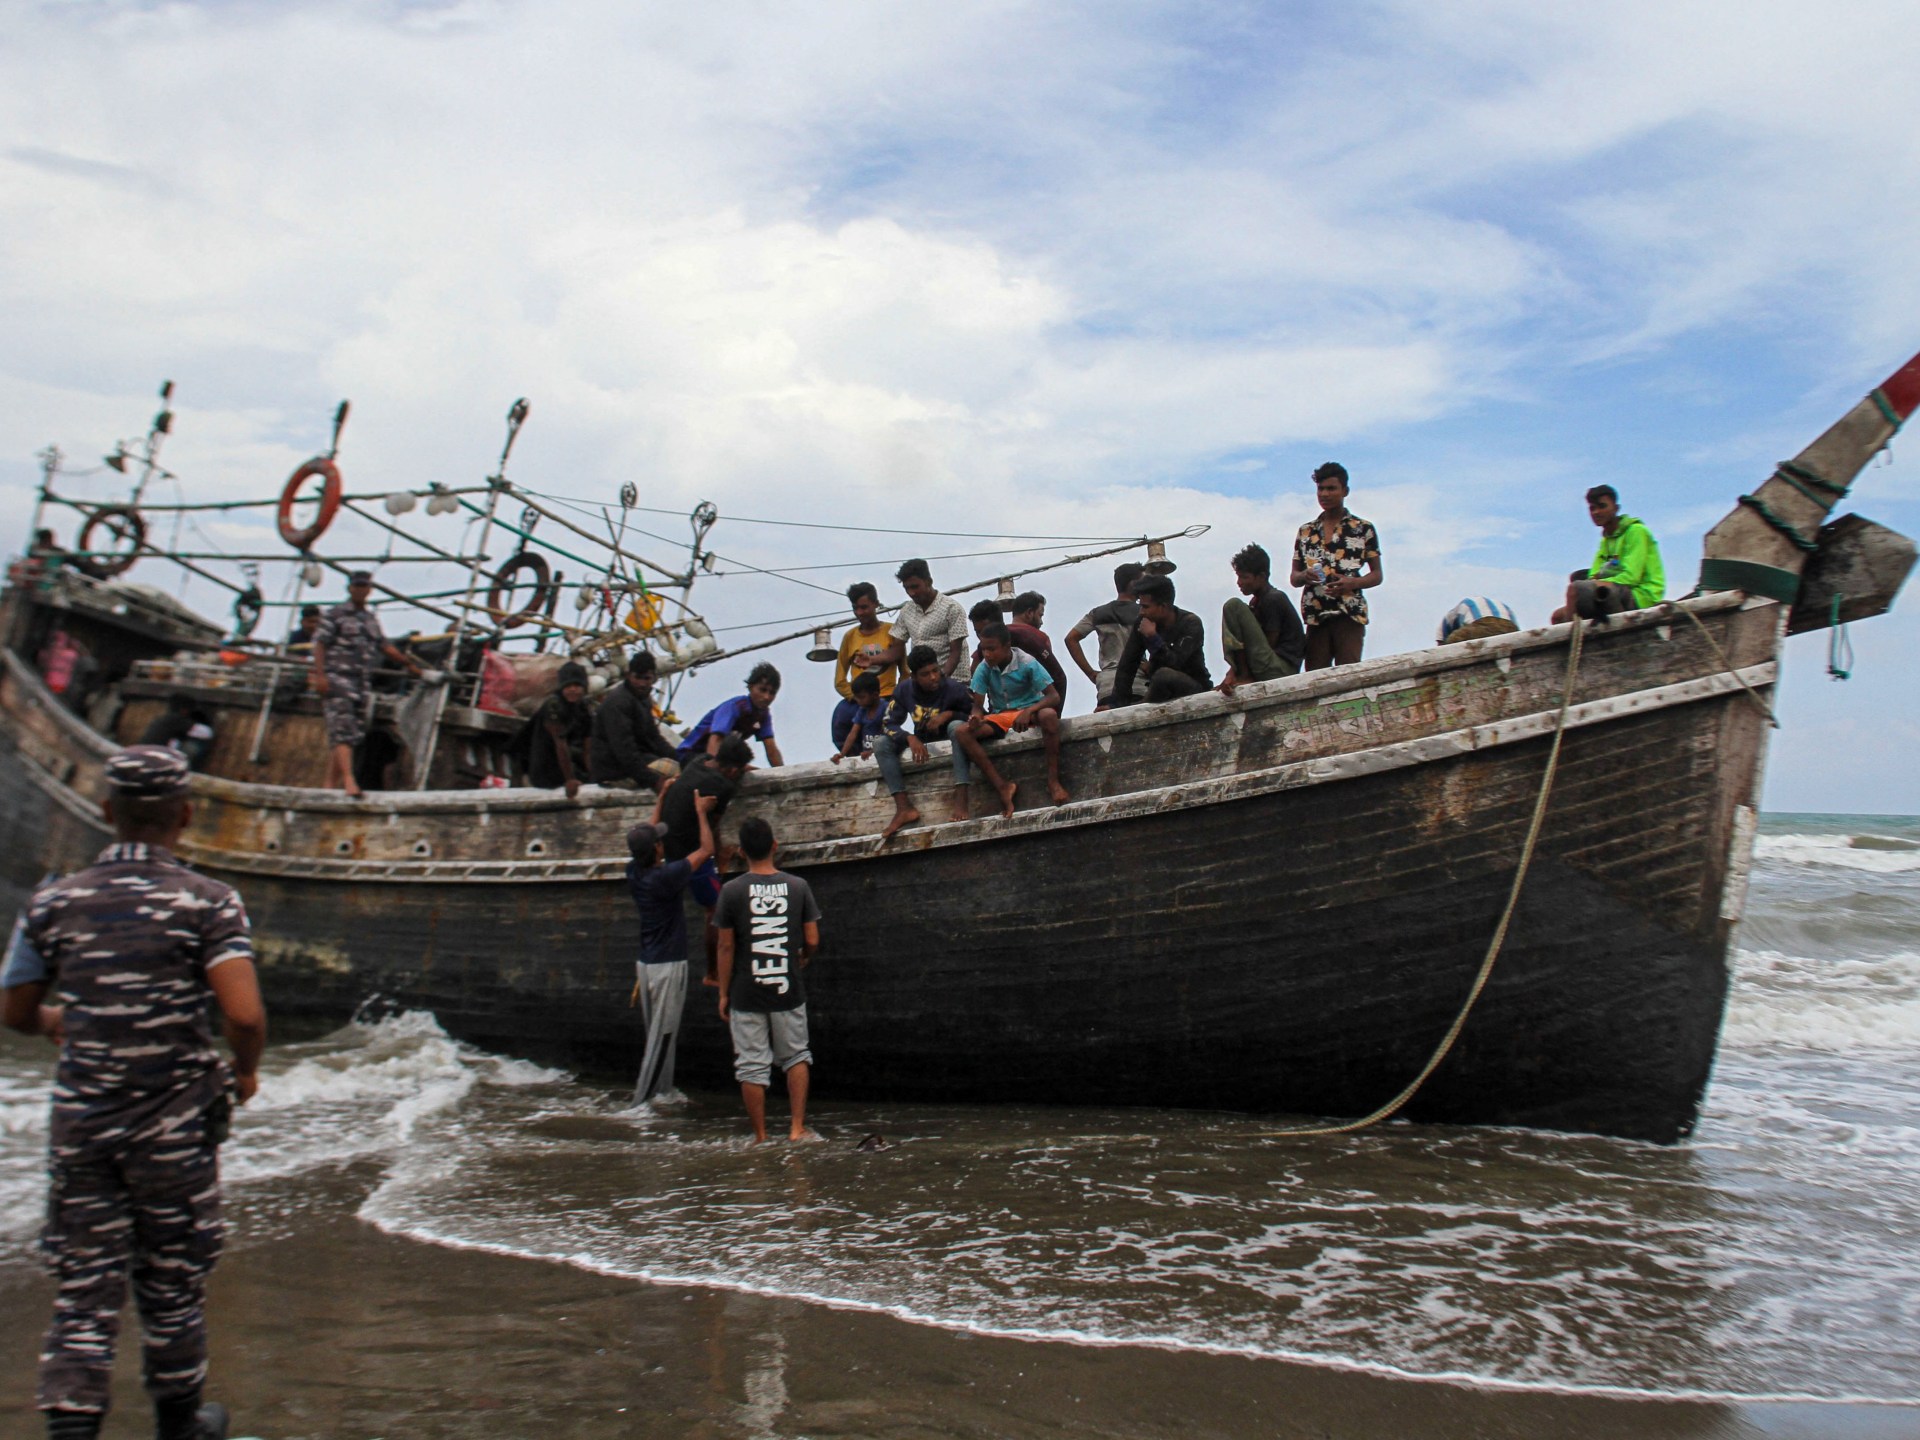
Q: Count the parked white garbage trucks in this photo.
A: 0